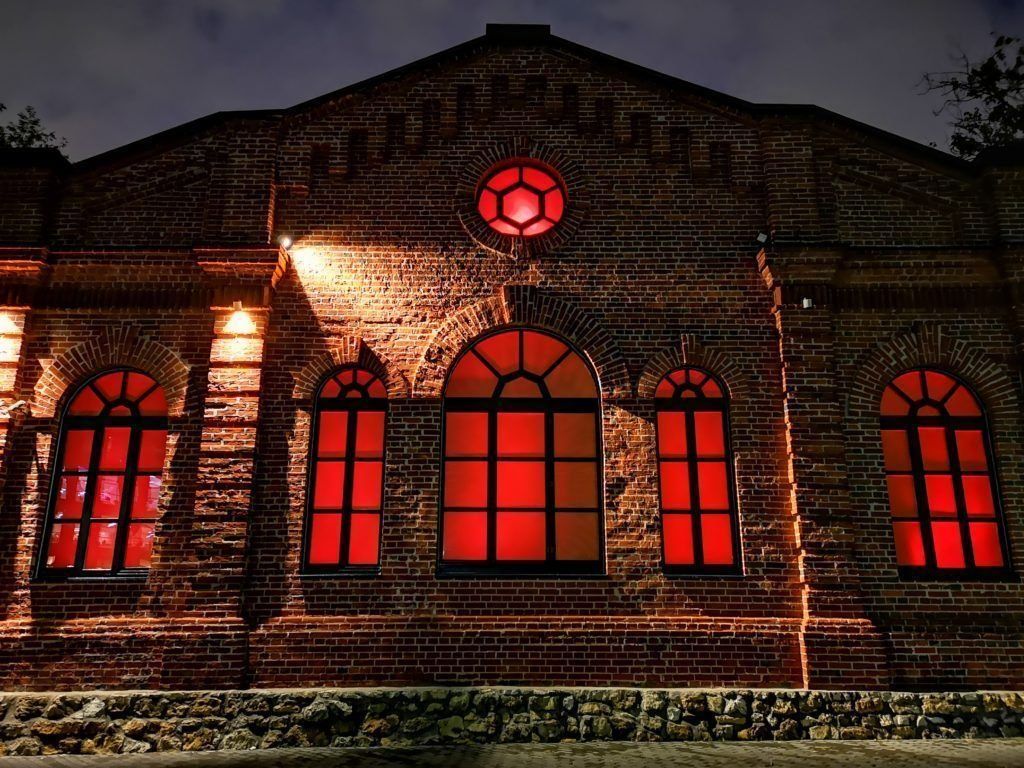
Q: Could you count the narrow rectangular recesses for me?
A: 12